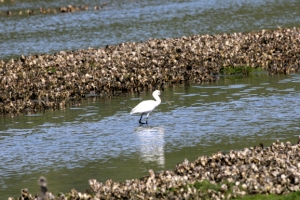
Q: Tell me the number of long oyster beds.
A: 2